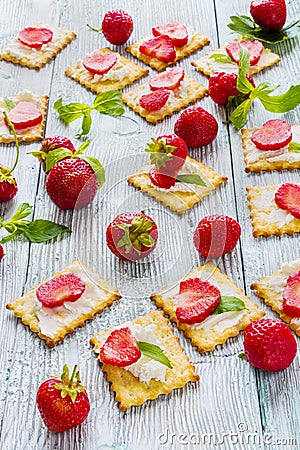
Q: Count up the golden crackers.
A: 13